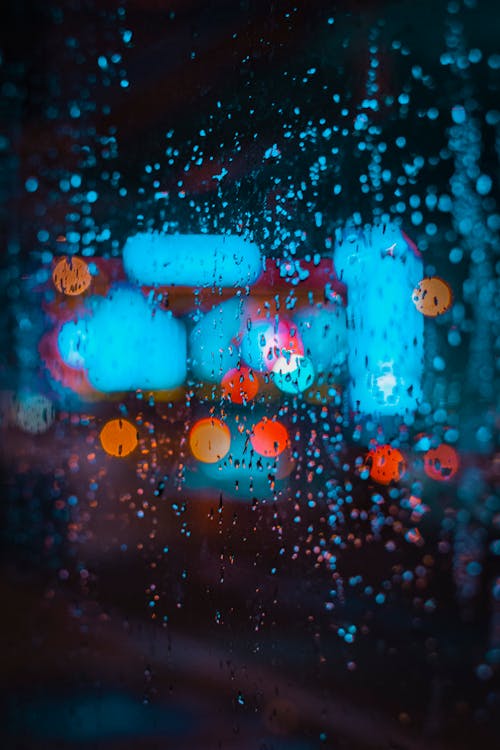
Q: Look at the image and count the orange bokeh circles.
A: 4